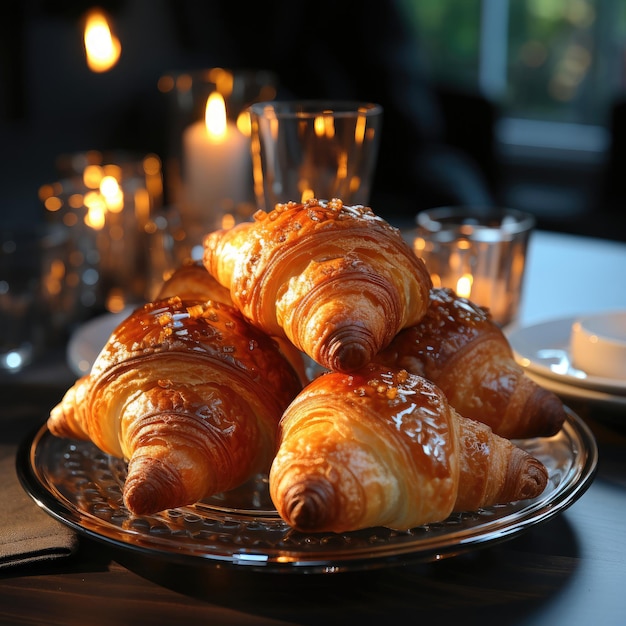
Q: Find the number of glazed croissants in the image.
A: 5